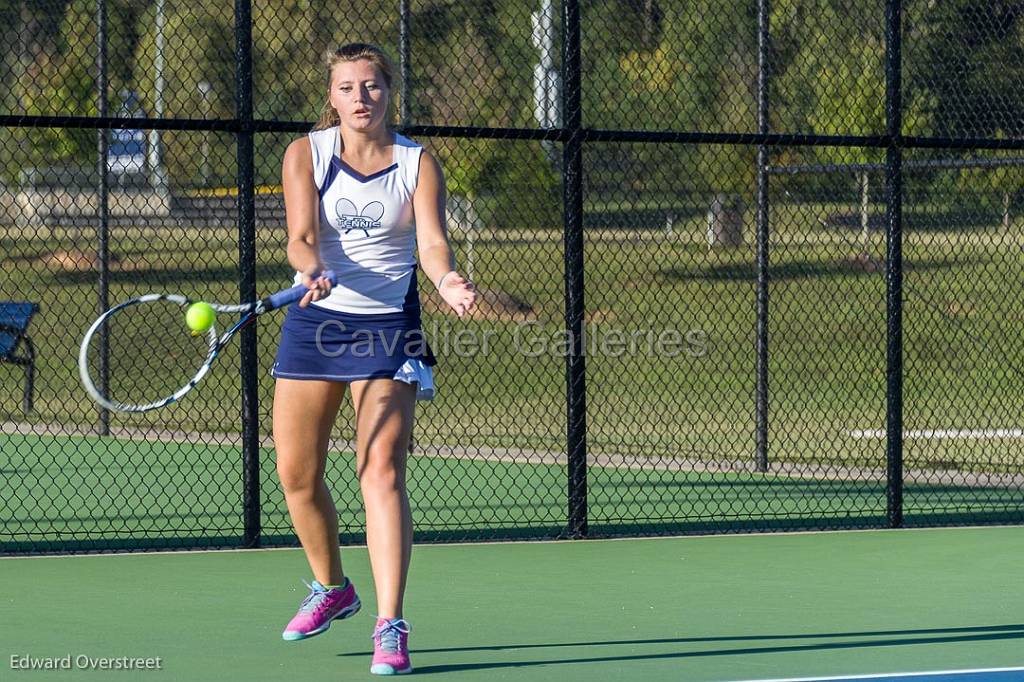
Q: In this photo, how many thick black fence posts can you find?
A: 3